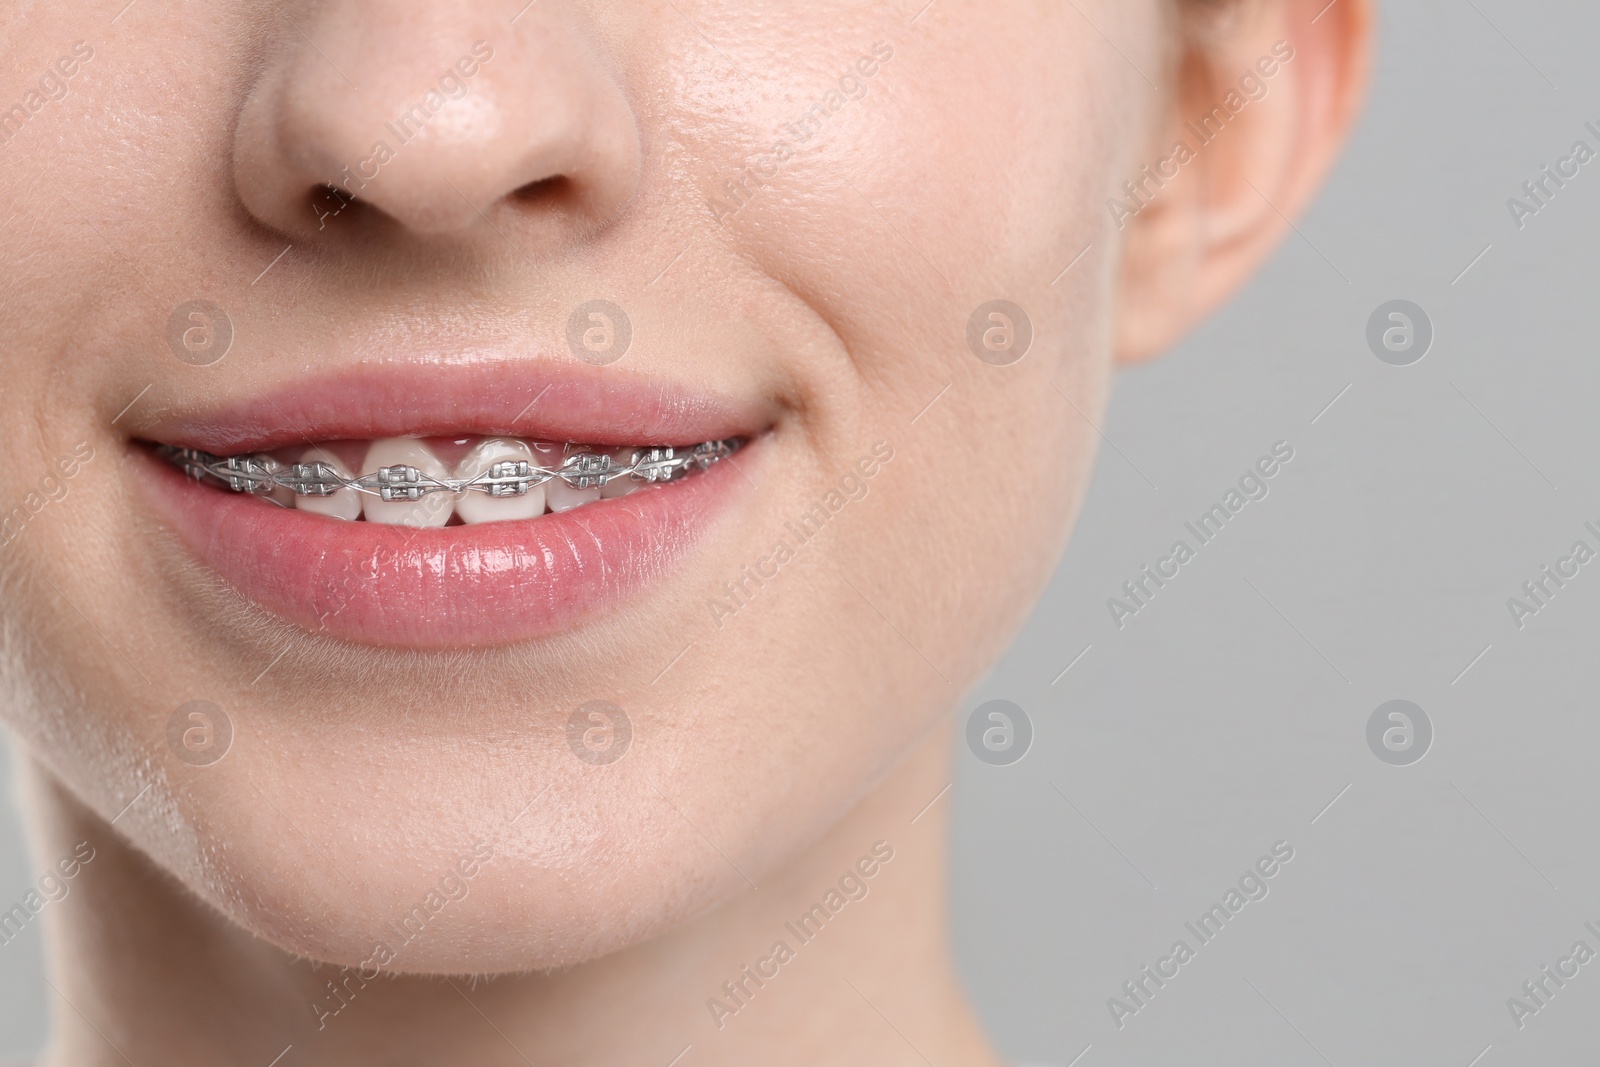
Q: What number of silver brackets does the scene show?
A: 8